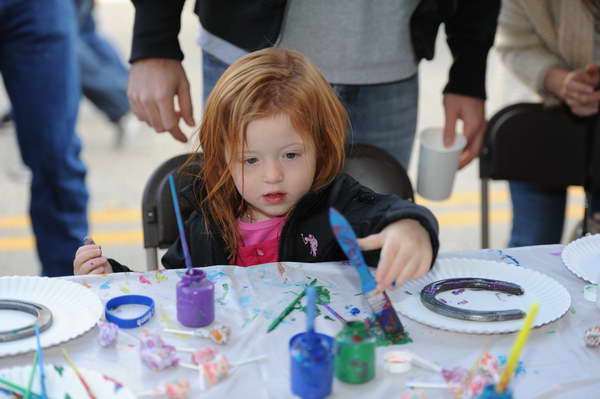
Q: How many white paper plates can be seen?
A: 4